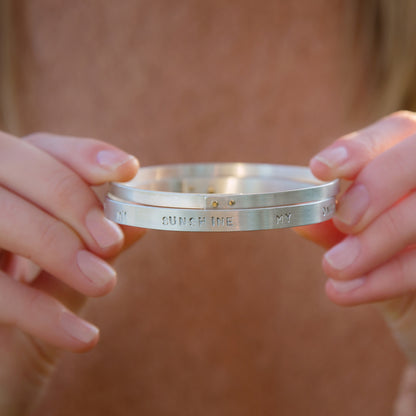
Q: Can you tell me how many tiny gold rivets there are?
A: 2